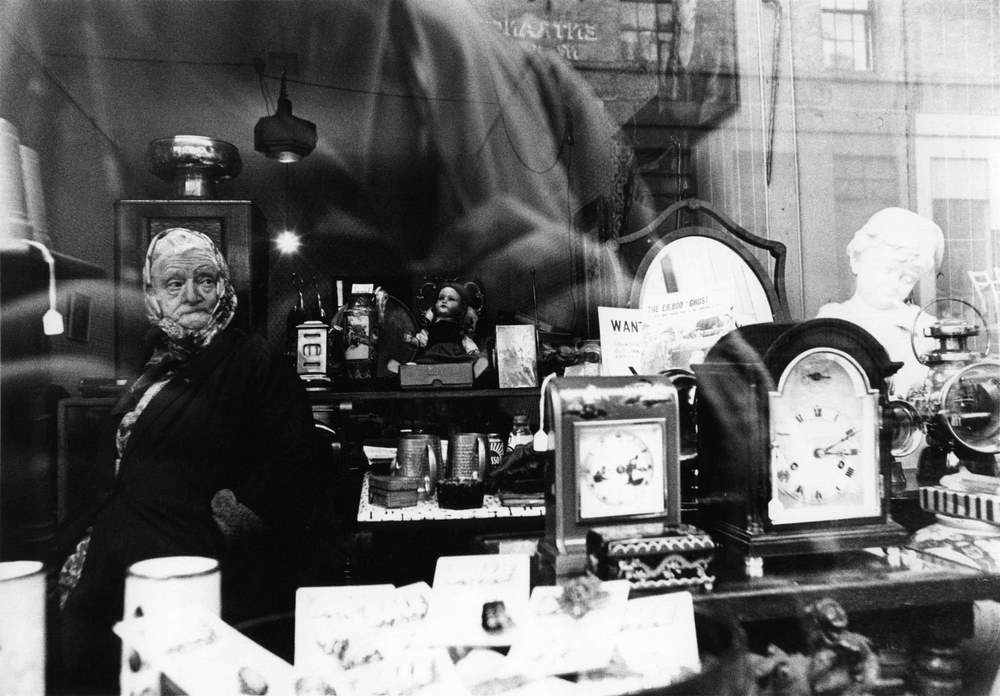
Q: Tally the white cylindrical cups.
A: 2